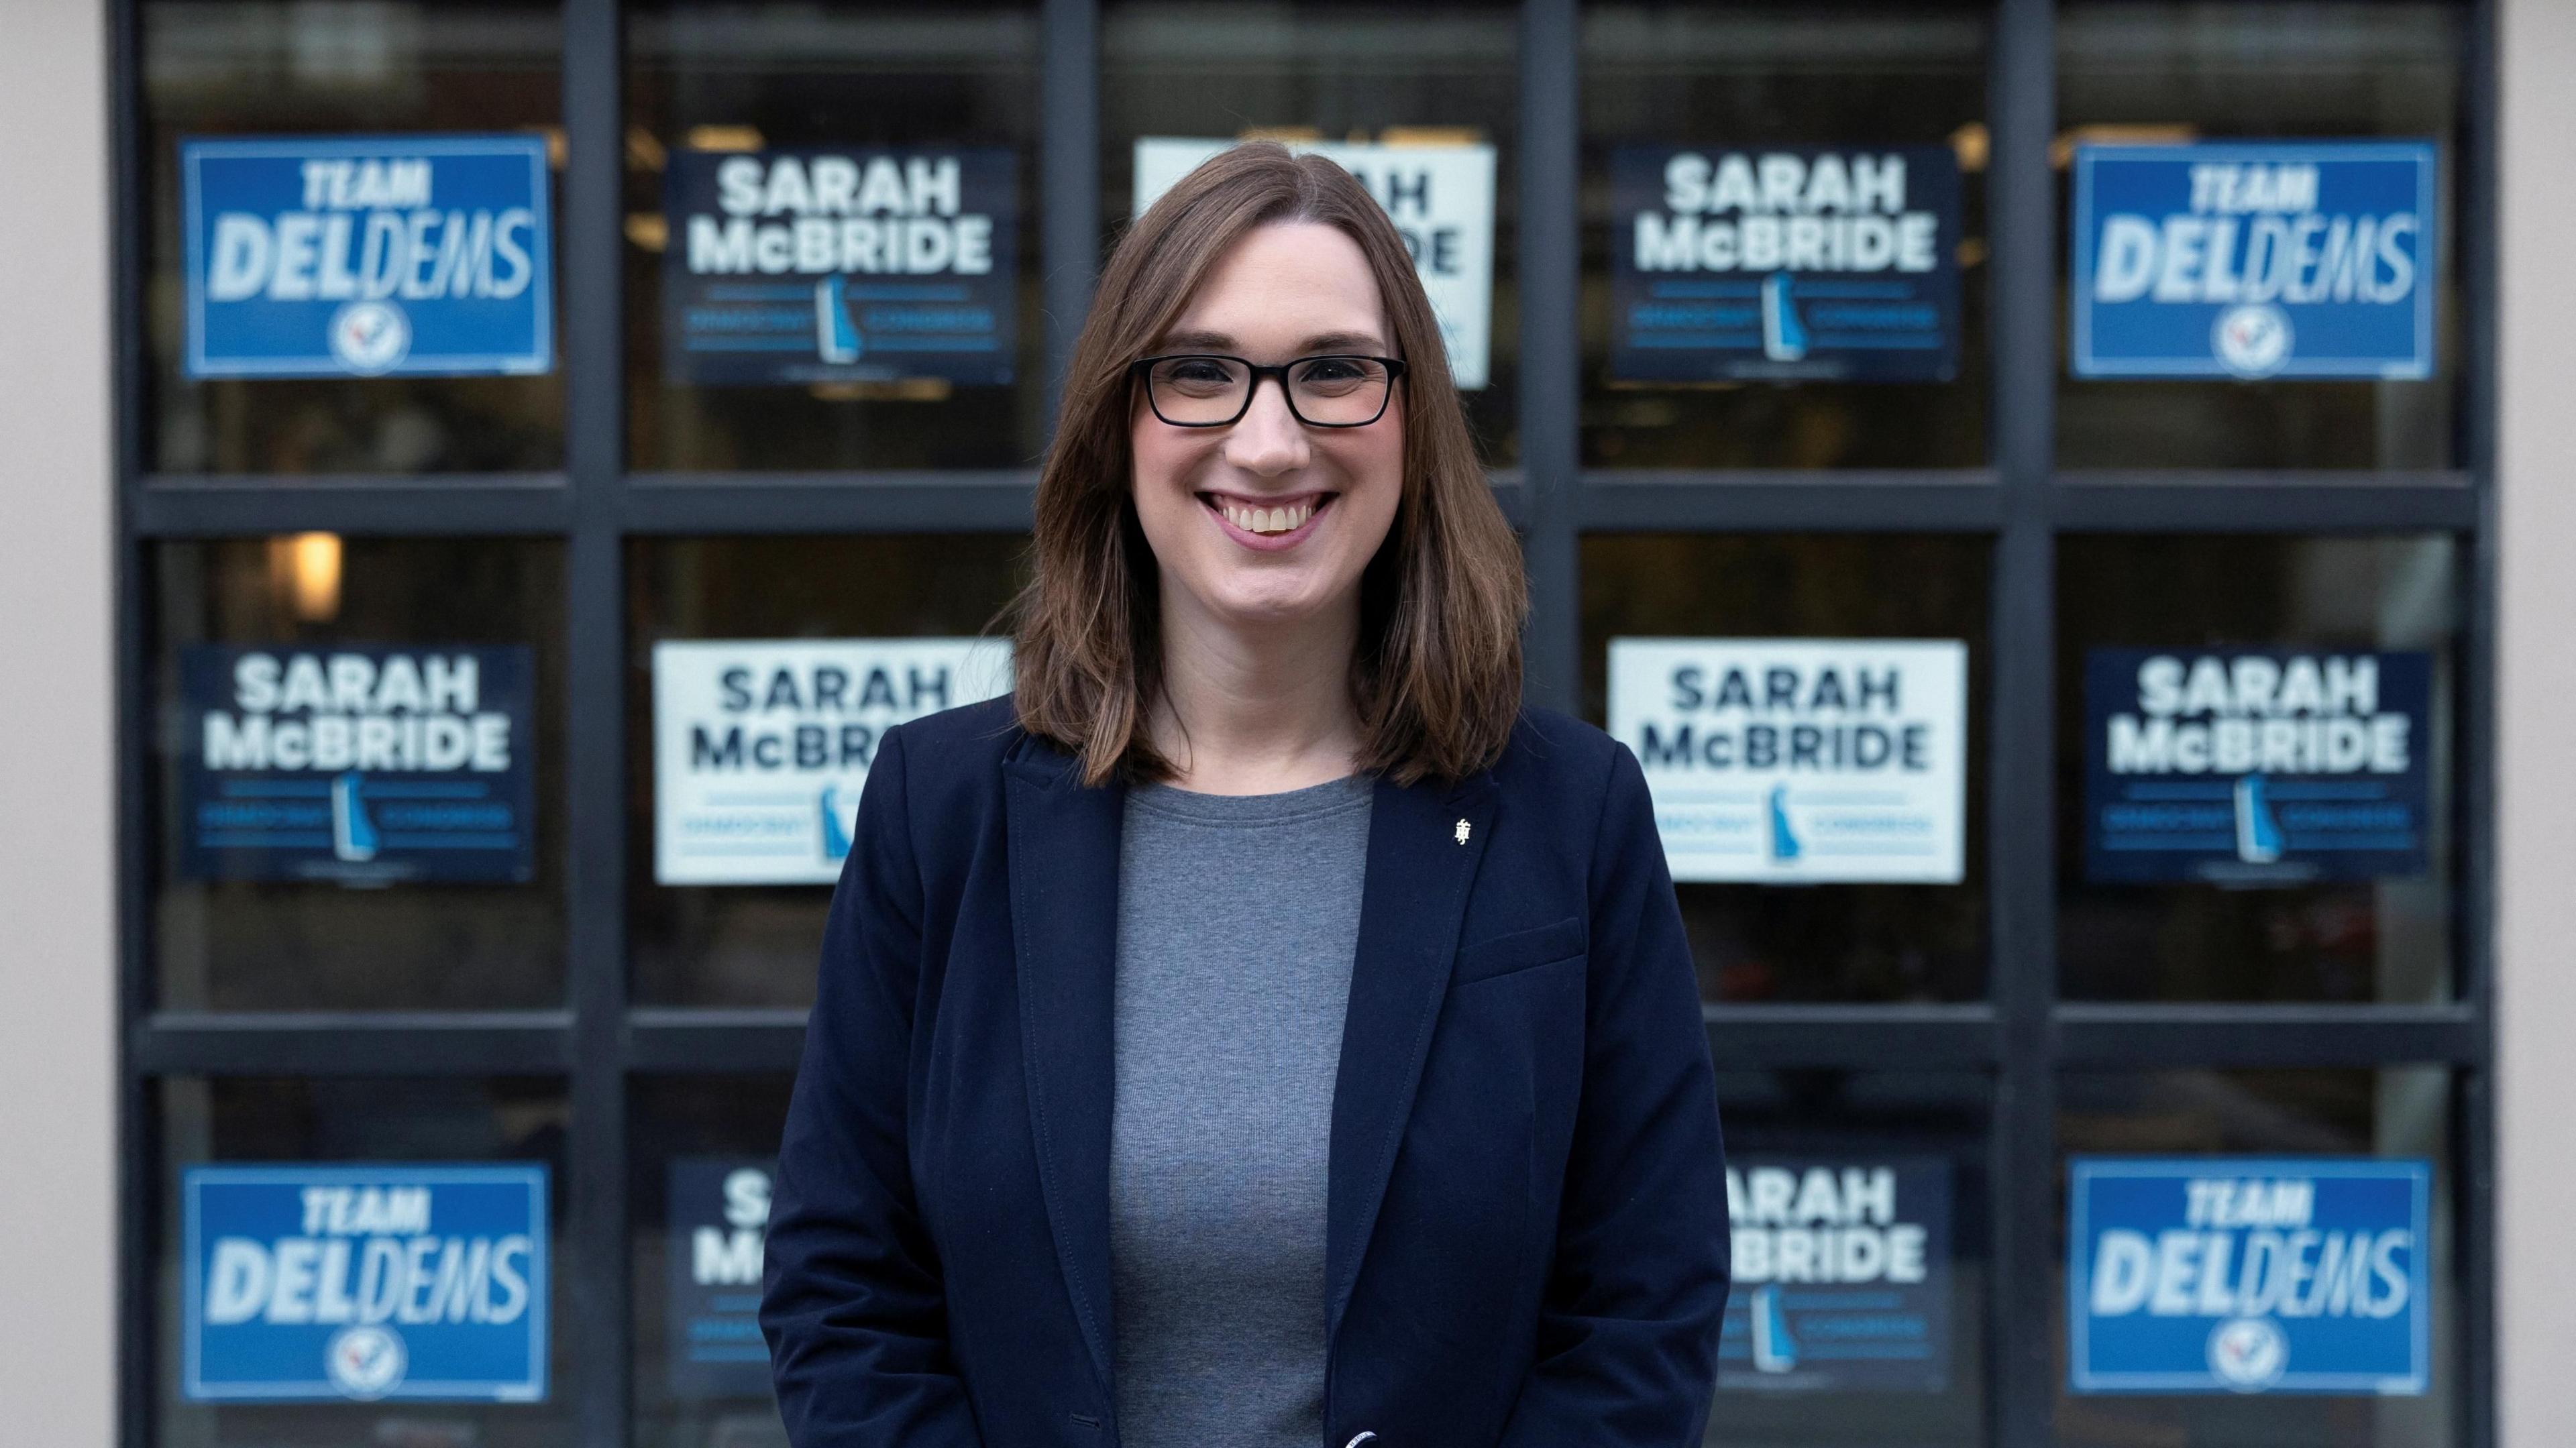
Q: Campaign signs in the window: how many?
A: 13